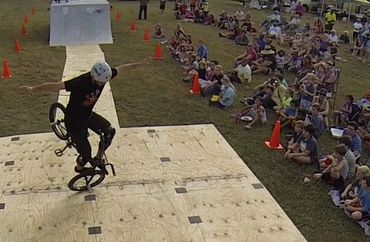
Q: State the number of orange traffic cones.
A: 11